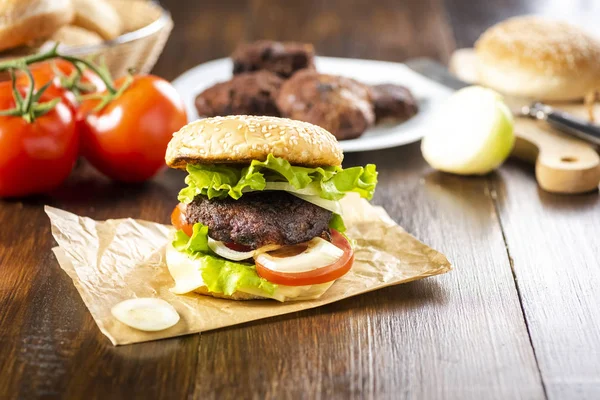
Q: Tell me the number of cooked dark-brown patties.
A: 5